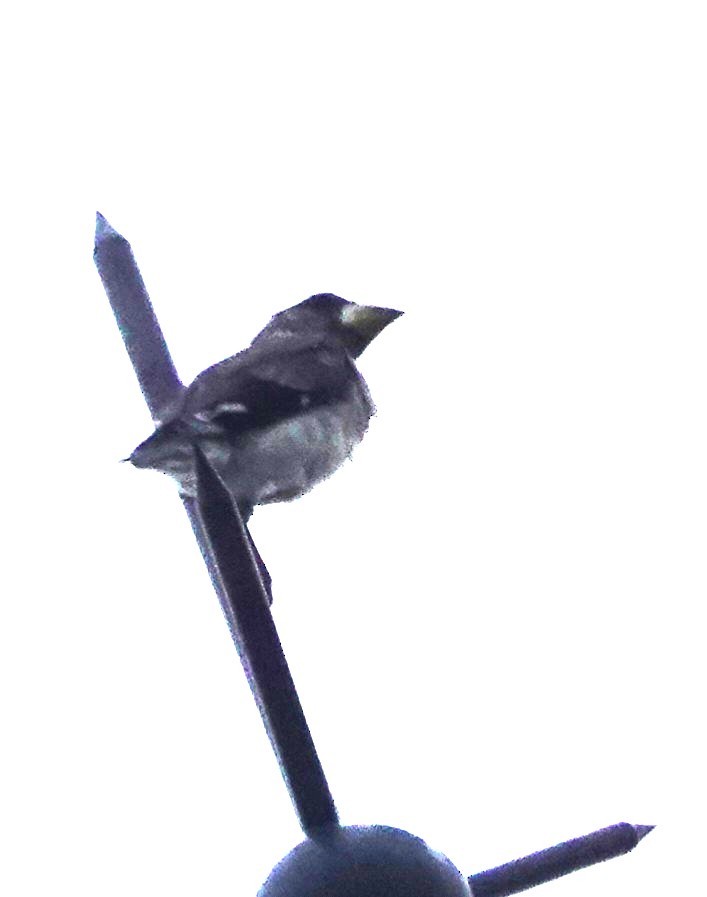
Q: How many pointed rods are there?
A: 3